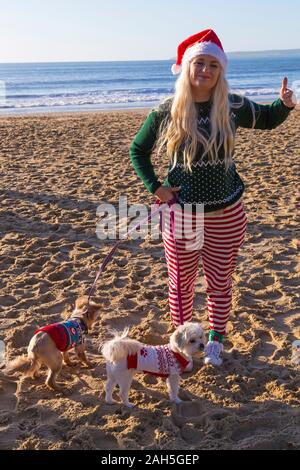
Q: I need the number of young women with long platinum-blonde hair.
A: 1